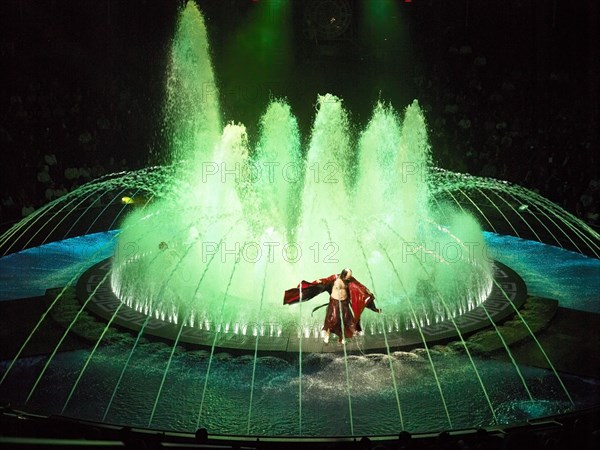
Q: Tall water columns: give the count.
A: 6